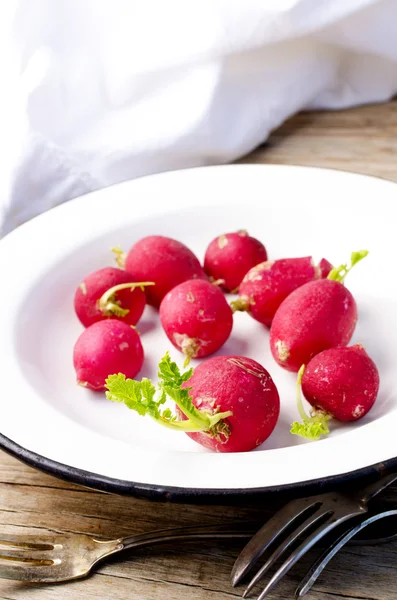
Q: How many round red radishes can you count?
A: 9